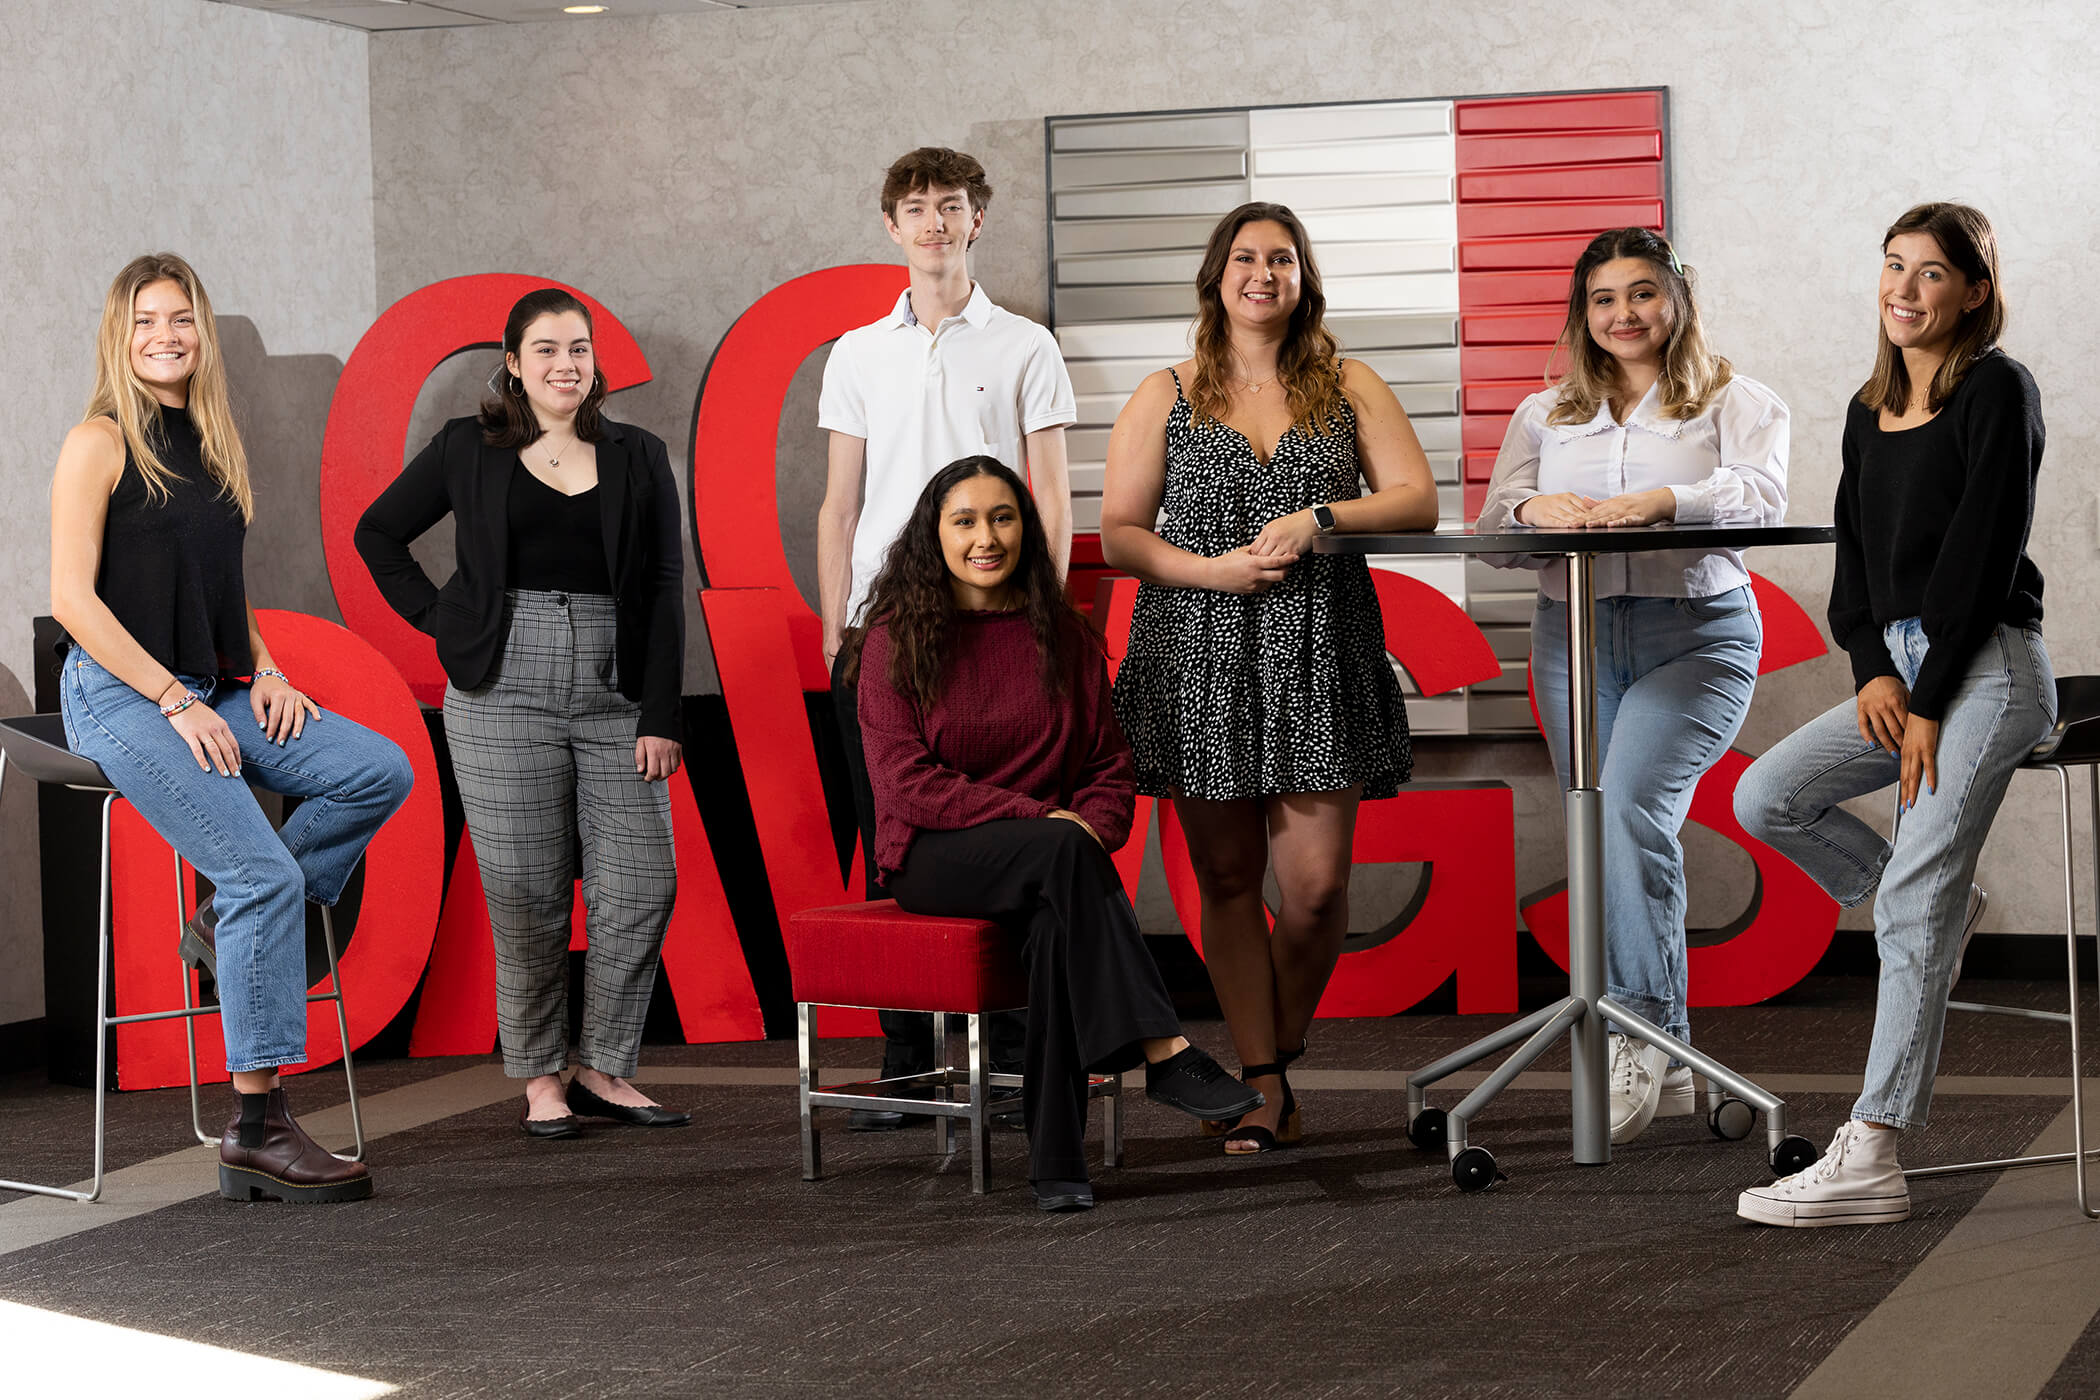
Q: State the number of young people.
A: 7